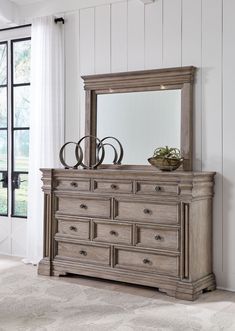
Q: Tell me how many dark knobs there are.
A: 10